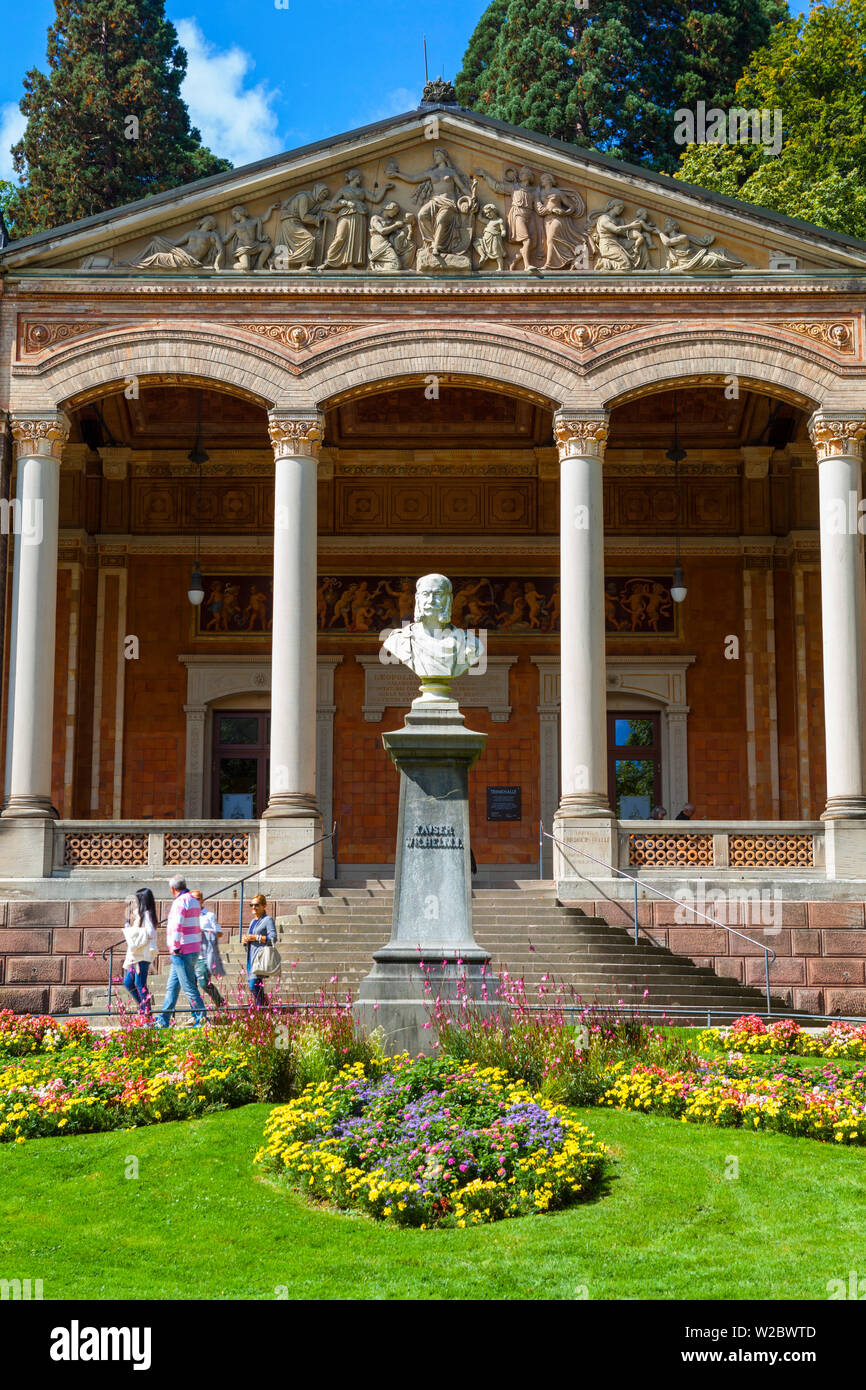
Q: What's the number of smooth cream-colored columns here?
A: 4